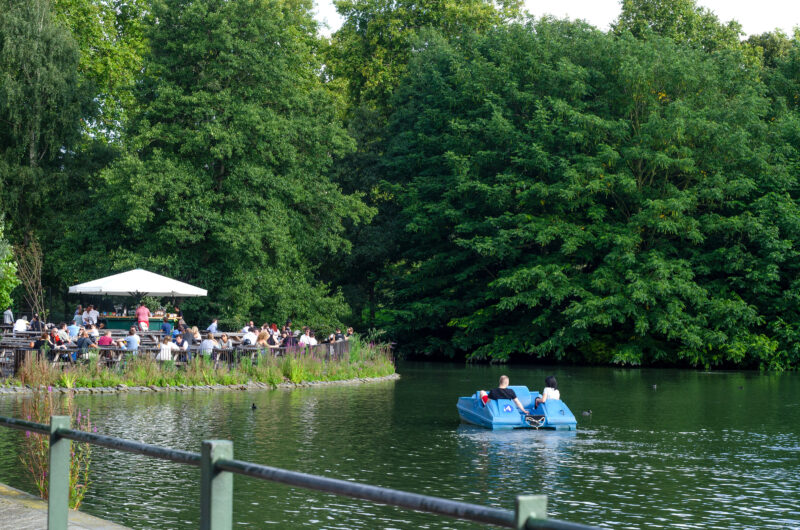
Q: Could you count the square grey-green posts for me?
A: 3